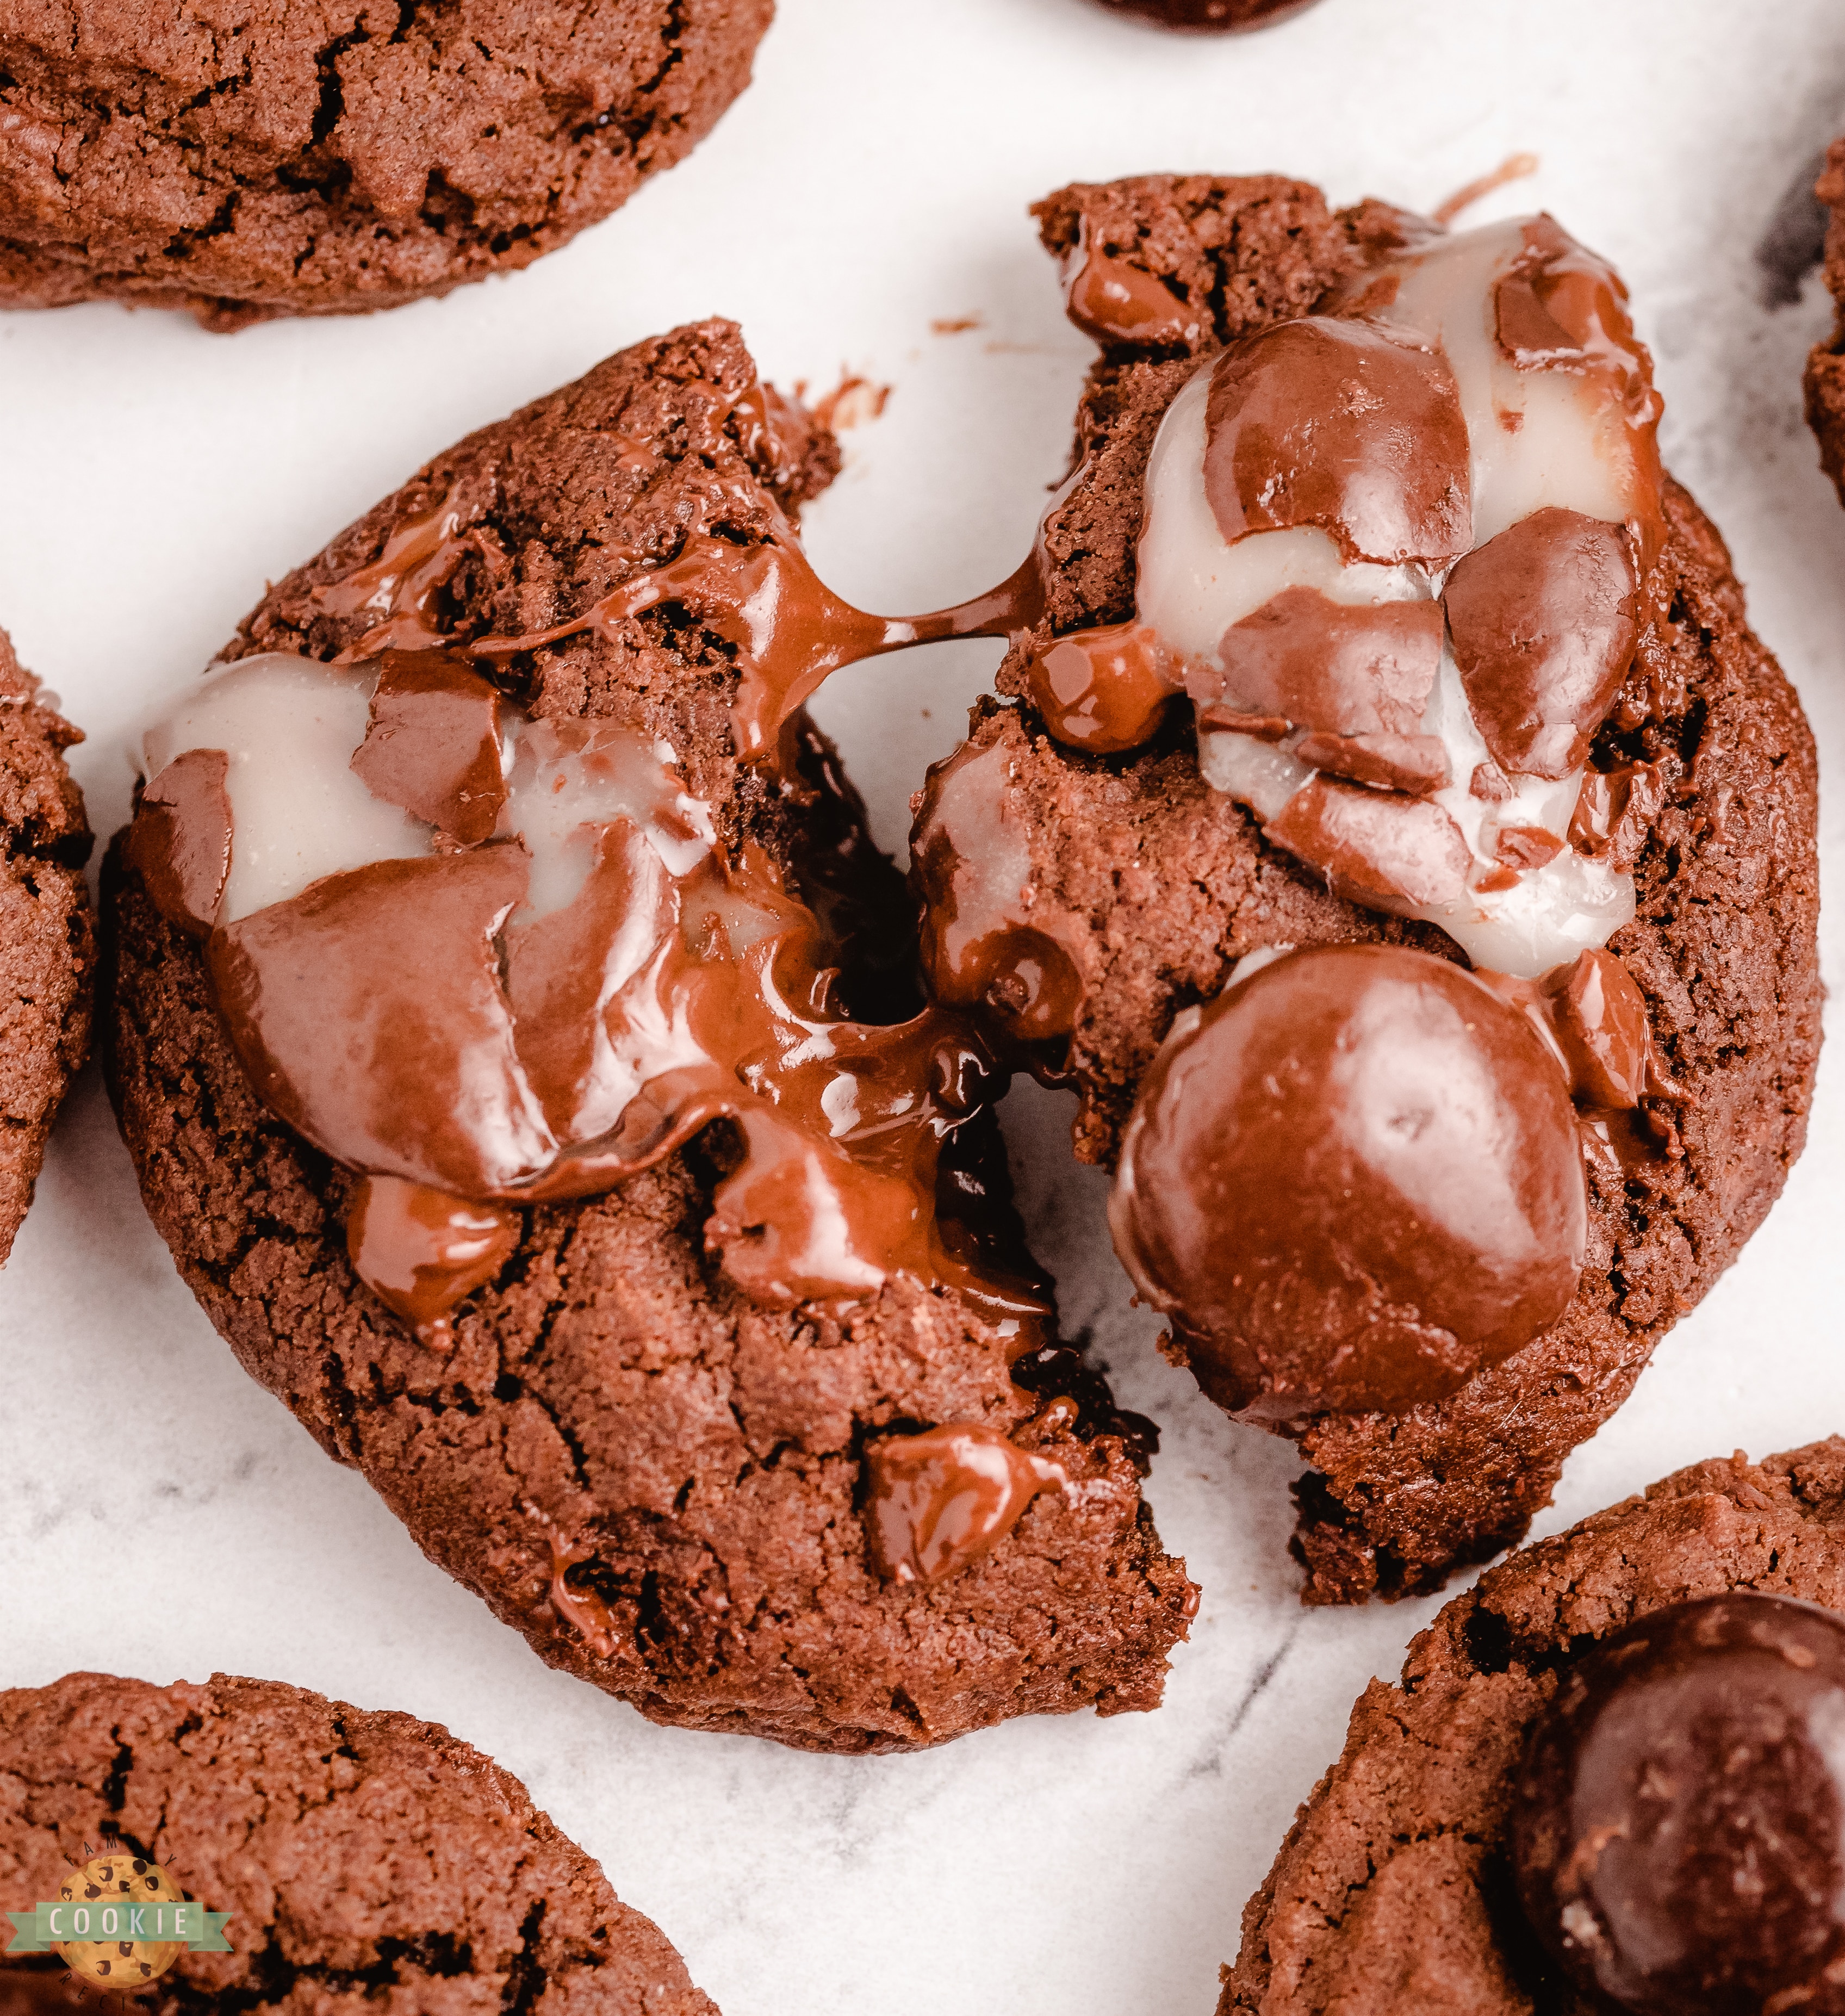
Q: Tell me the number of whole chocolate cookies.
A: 0